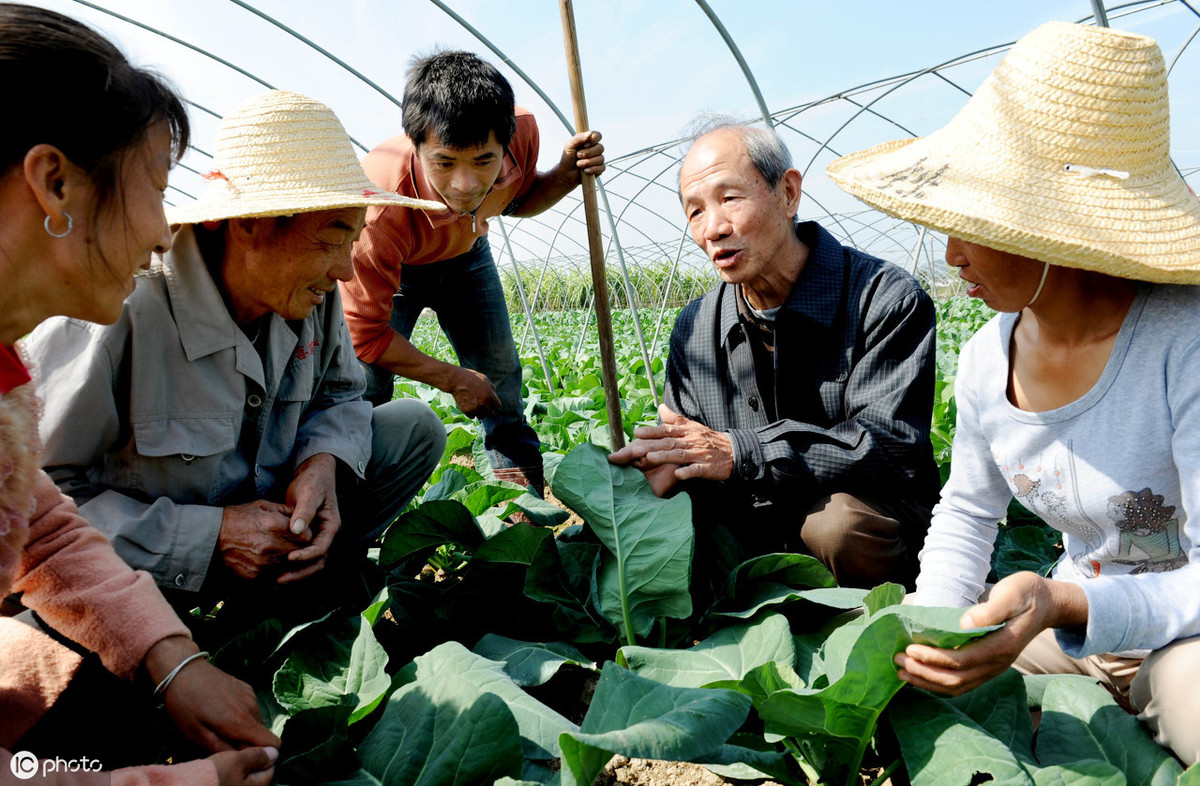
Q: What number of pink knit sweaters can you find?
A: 1